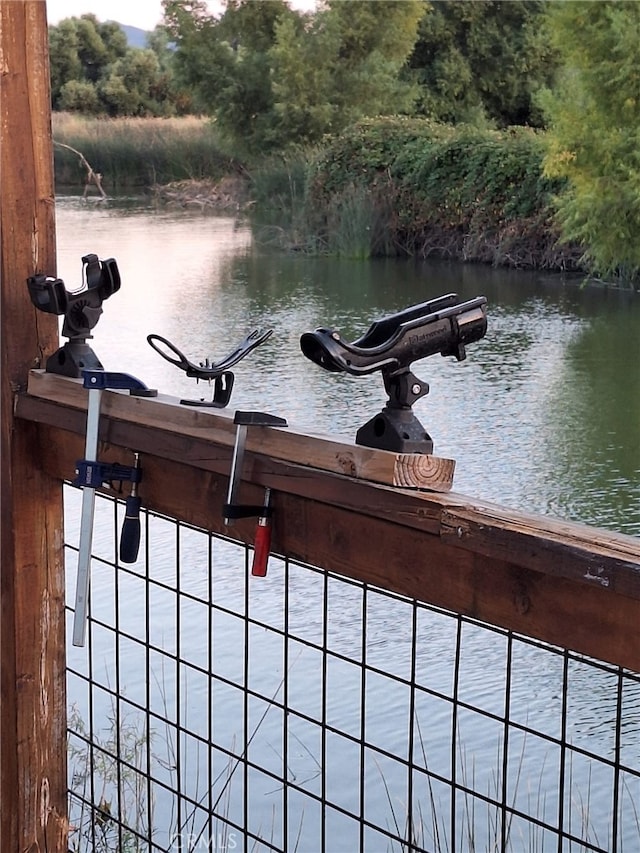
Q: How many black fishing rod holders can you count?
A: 3